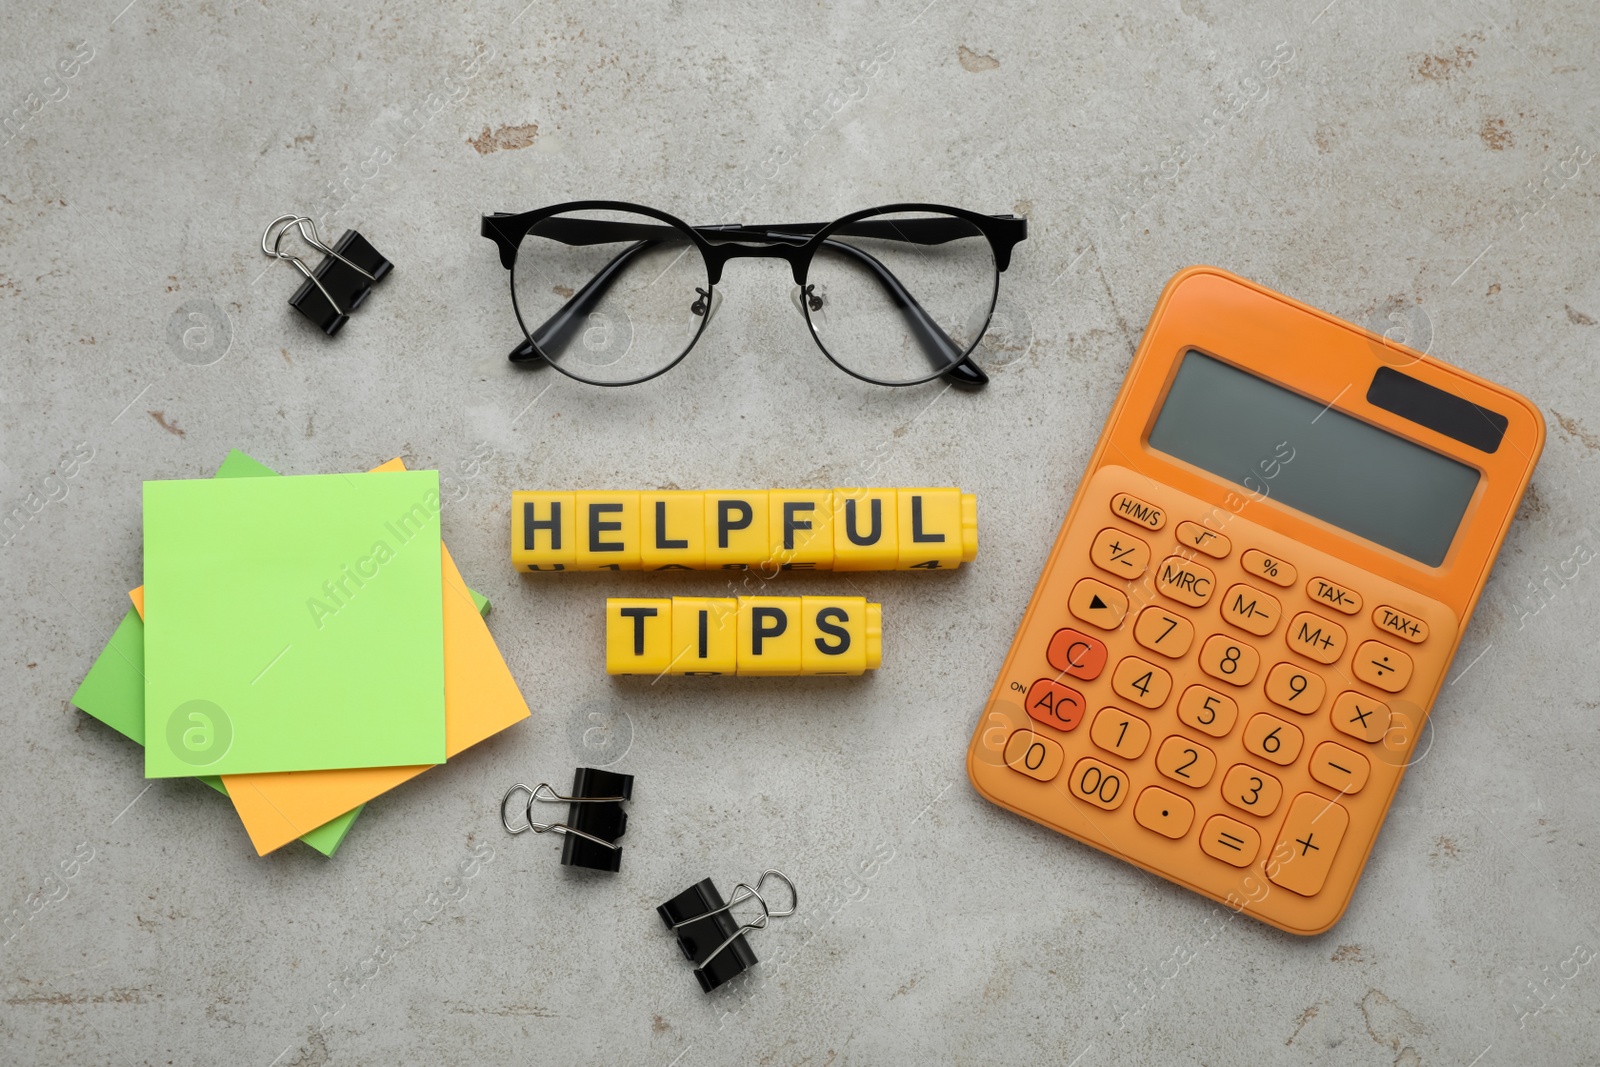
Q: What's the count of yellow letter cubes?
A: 11